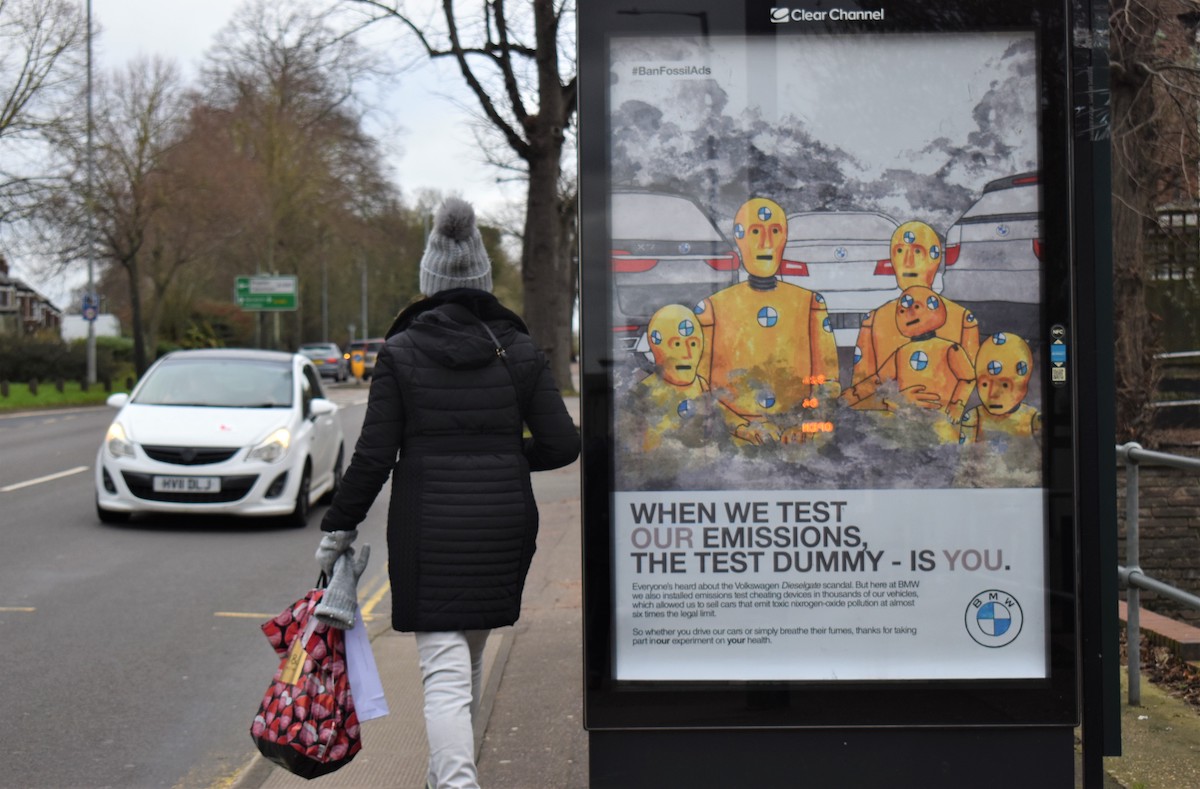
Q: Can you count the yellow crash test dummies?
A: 5